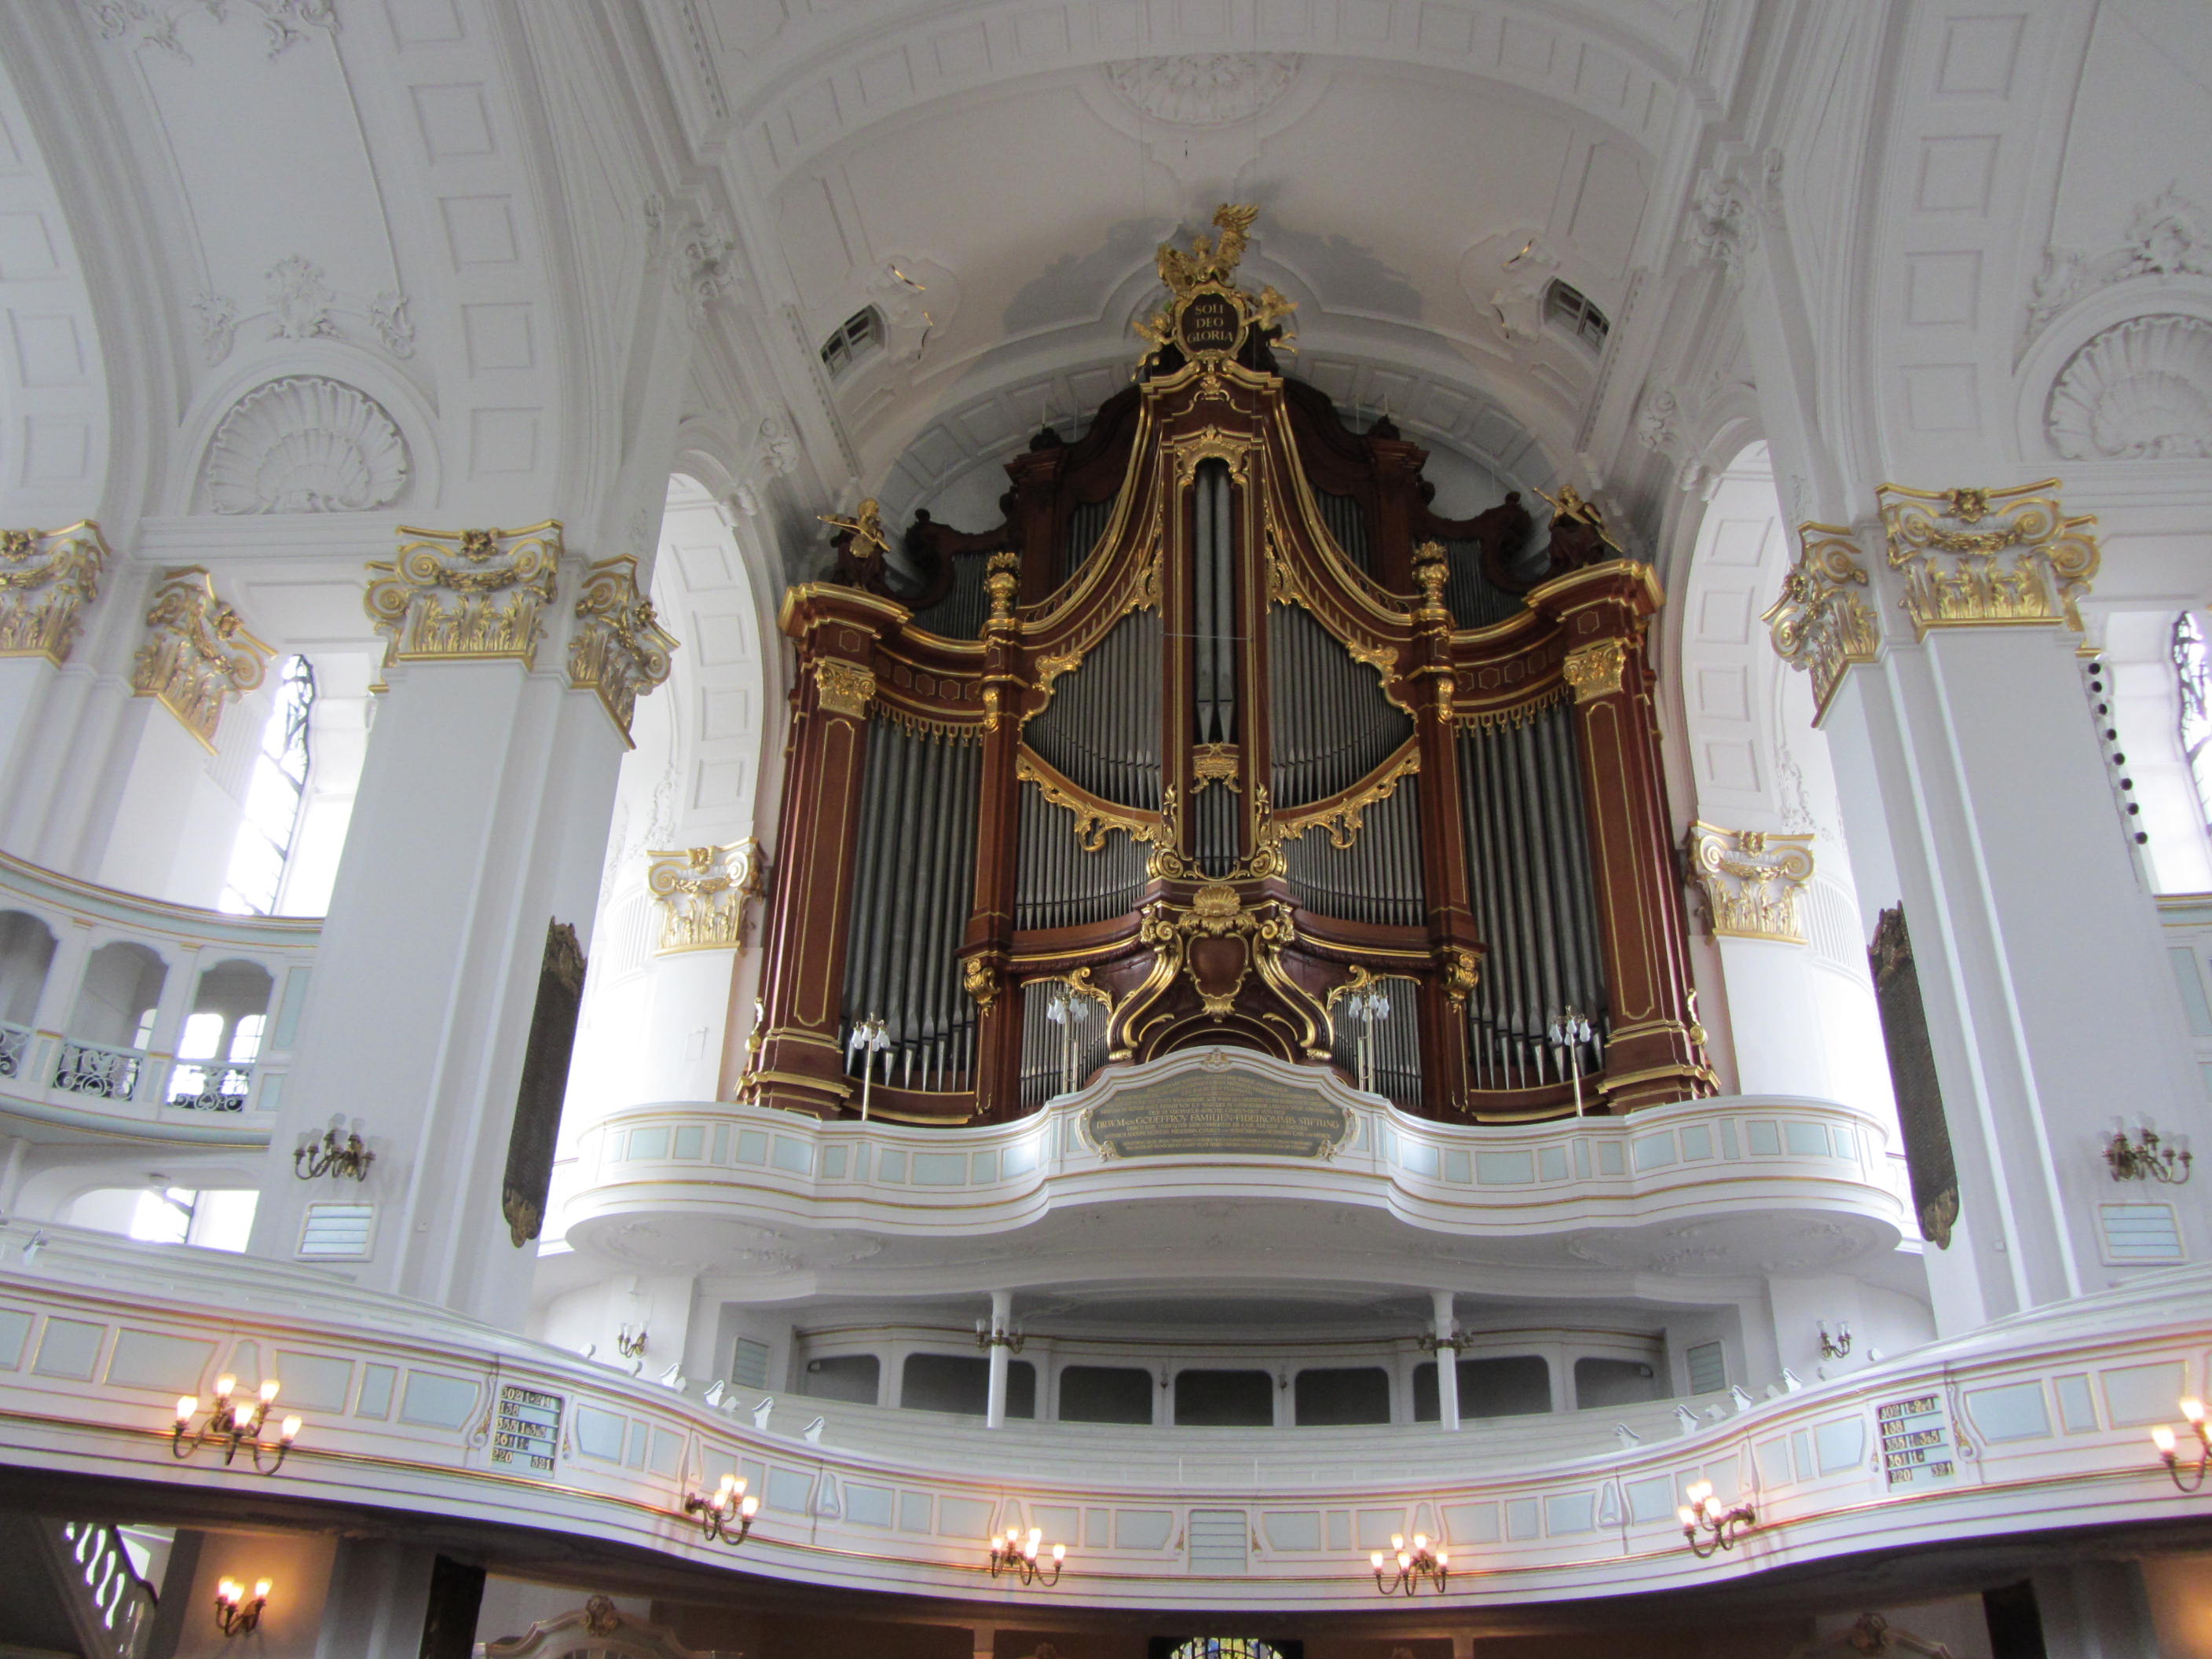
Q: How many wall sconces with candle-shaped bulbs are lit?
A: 7